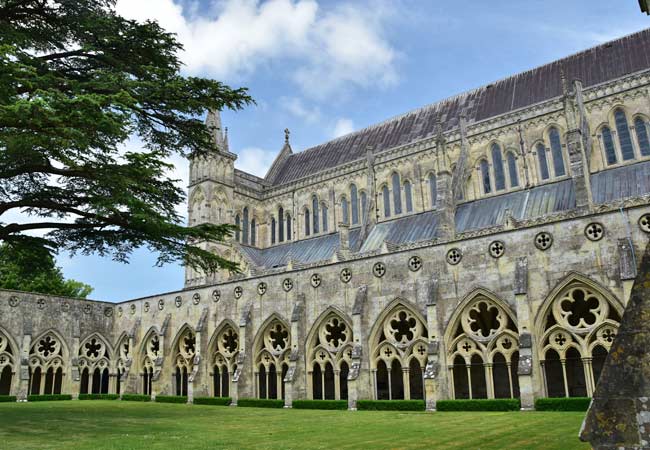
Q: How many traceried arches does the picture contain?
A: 12